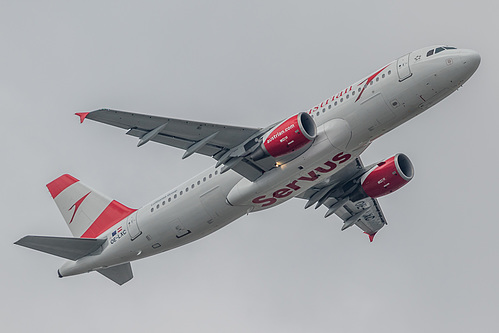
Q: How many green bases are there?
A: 0